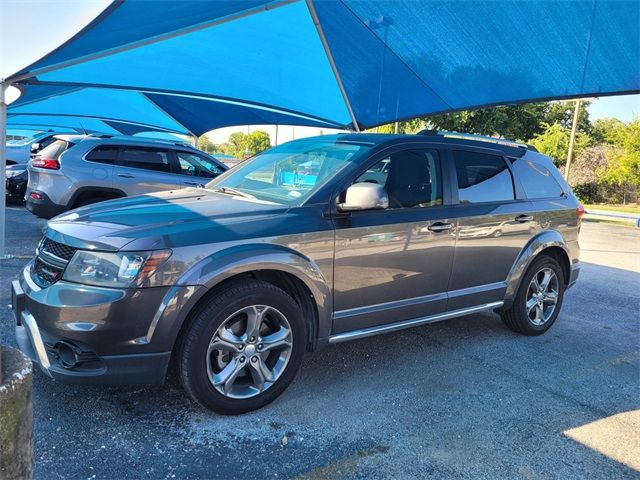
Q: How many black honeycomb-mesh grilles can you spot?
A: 1